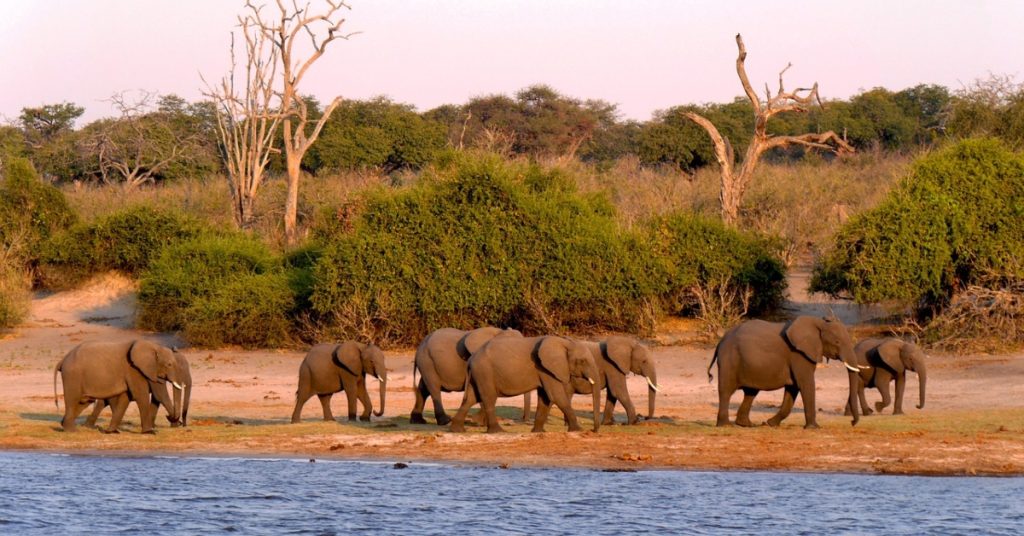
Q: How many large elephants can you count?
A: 6